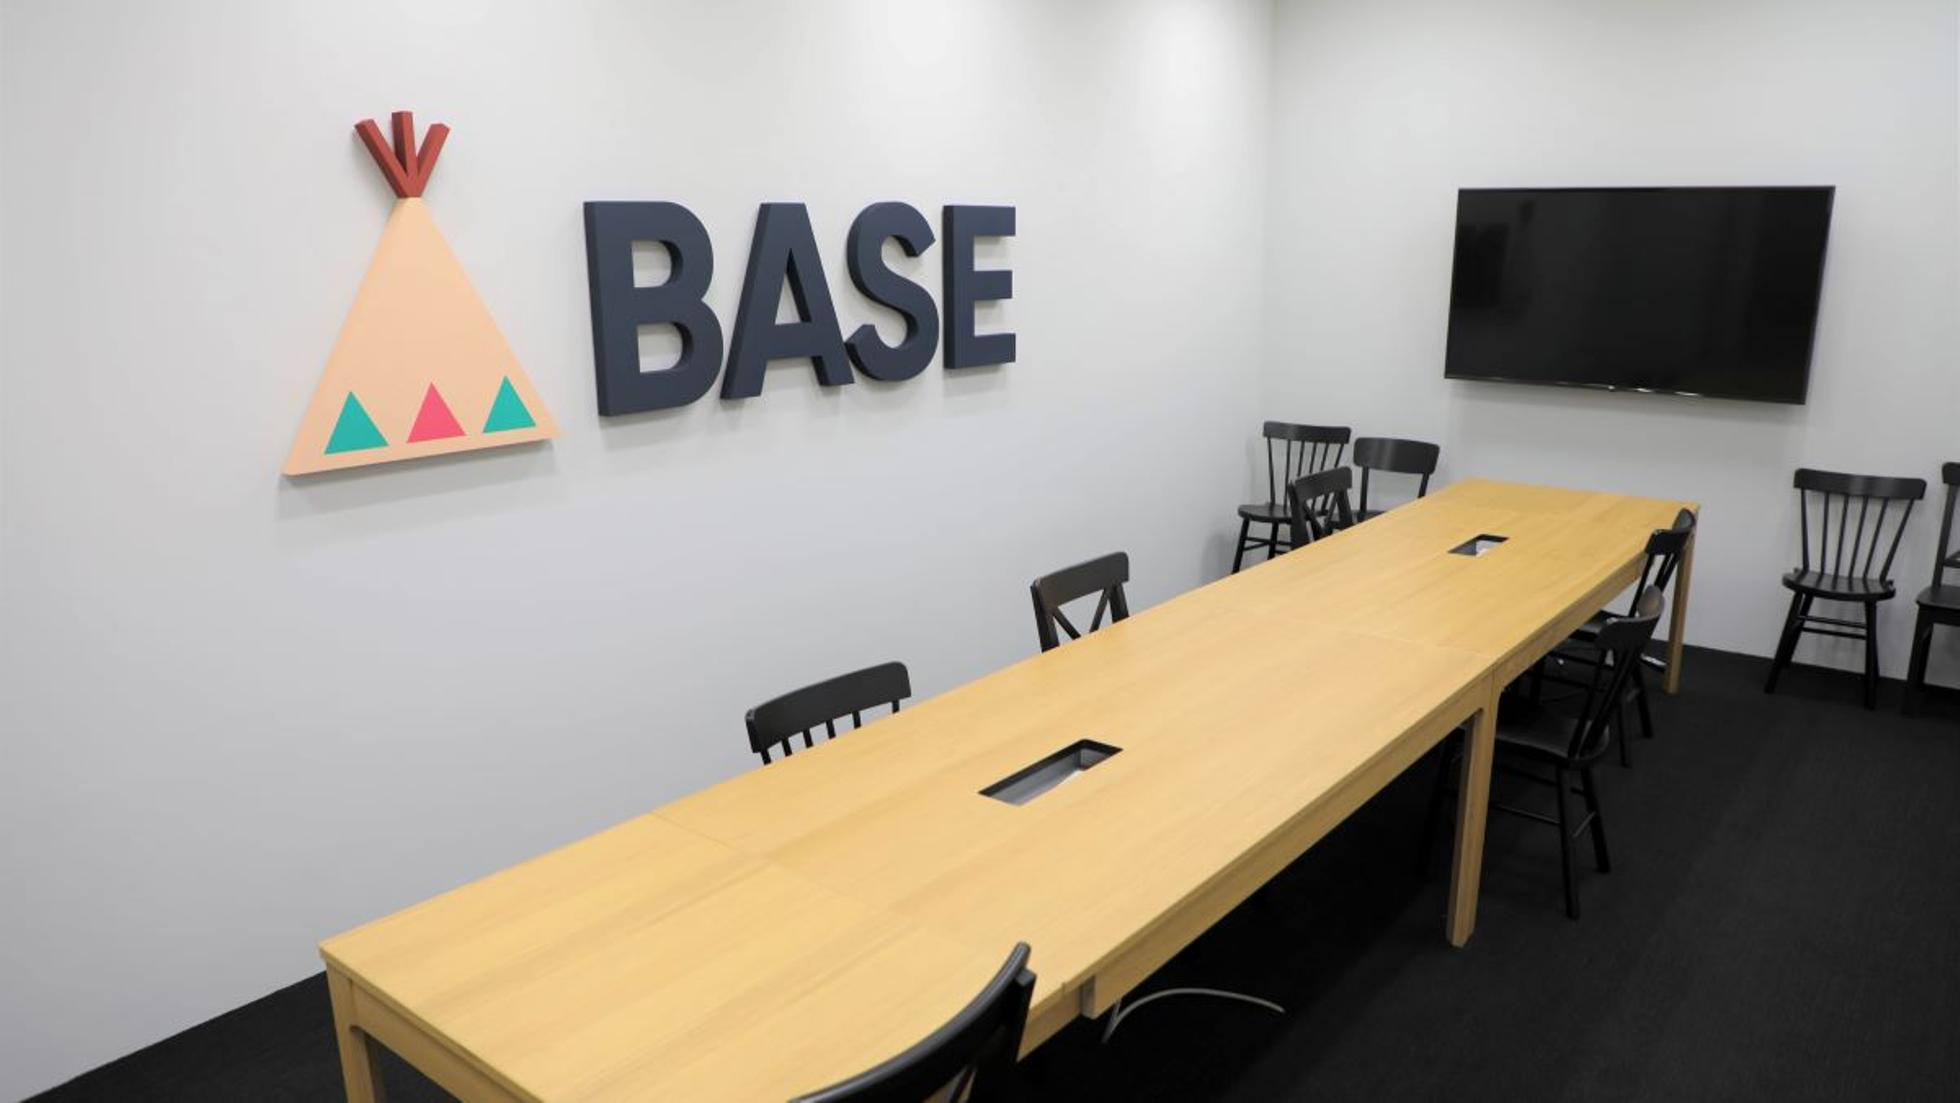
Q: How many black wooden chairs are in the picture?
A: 10